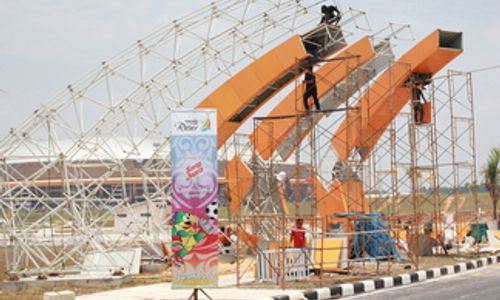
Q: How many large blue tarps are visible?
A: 1